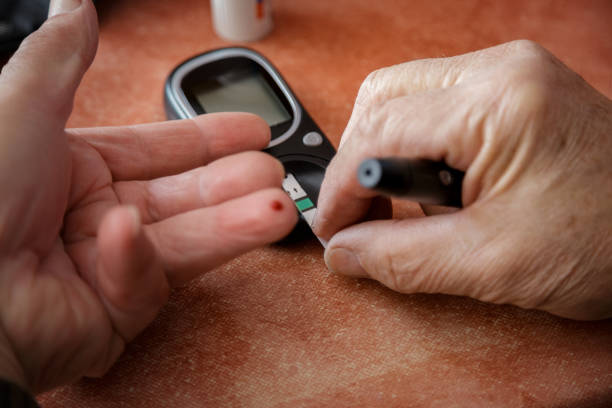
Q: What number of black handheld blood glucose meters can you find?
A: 1